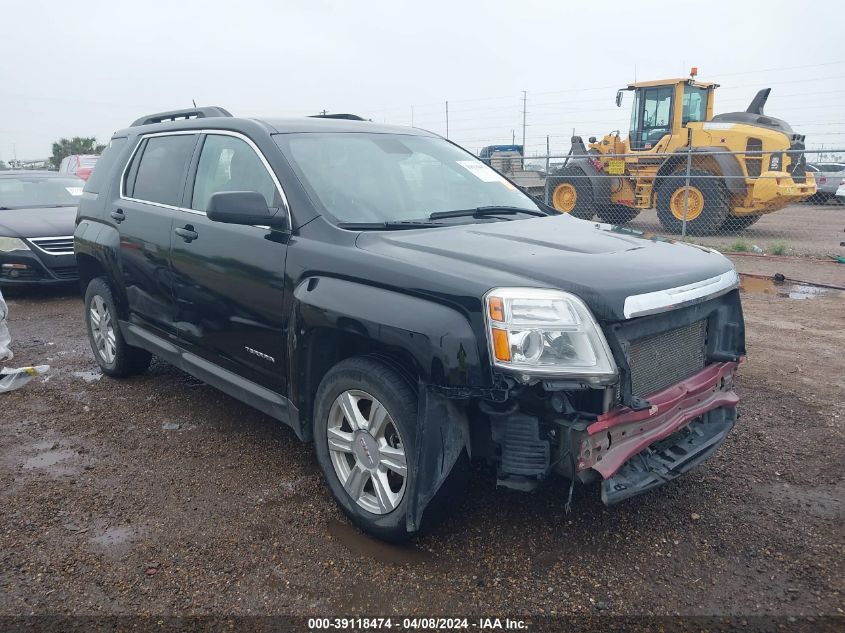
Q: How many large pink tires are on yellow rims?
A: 0